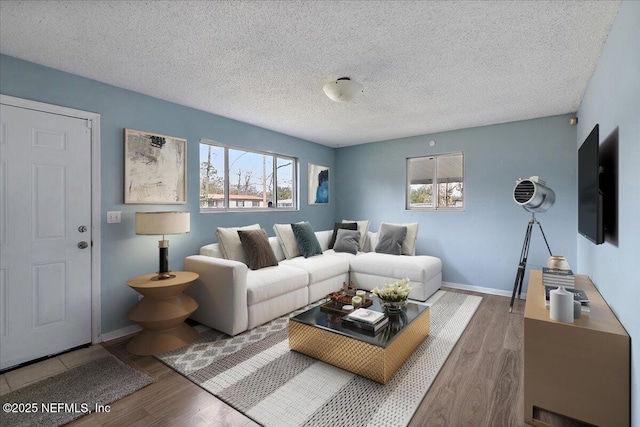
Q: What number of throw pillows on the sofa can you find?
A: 9